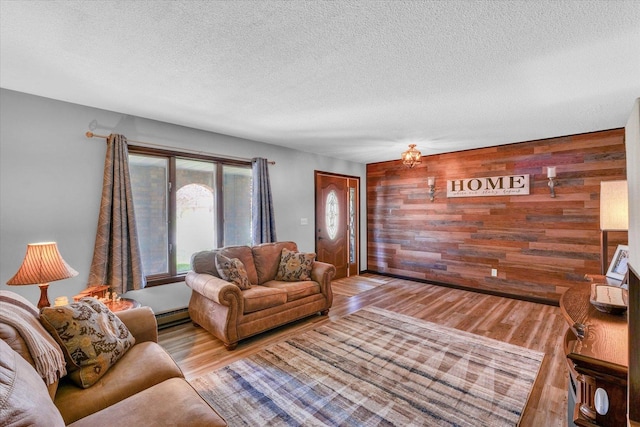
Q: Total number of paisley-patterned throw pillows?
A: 3